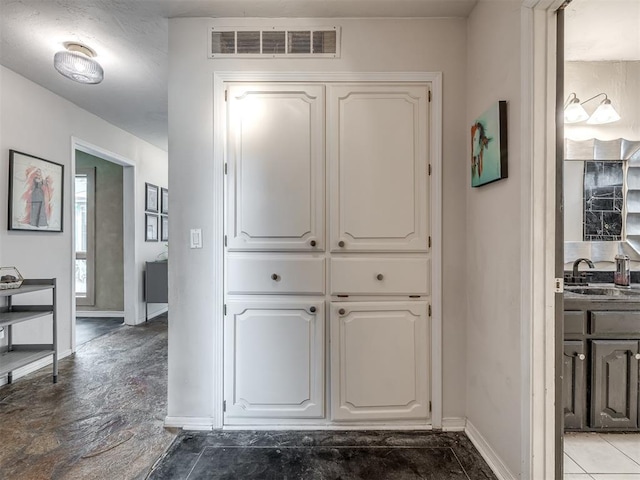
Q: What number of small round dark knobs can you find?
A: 6